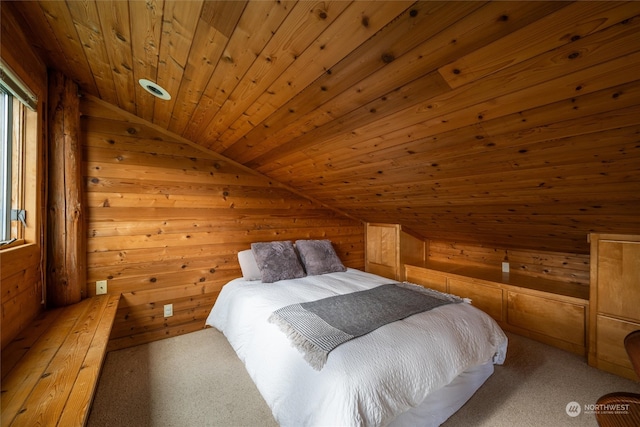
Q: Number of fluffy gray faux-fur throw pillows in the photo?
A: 2